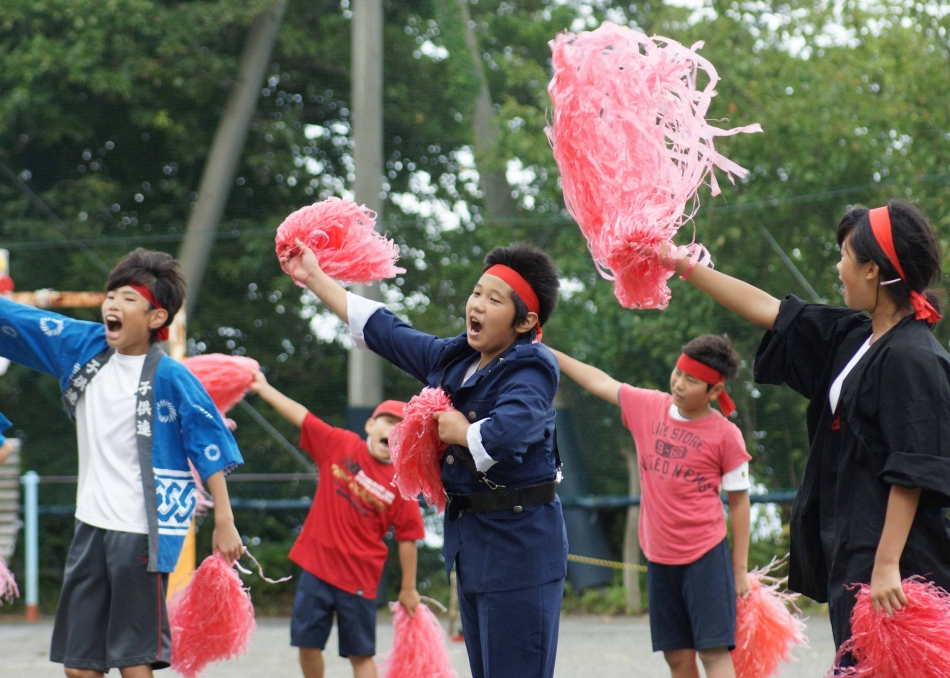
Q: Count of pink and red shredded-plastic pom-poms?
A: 9